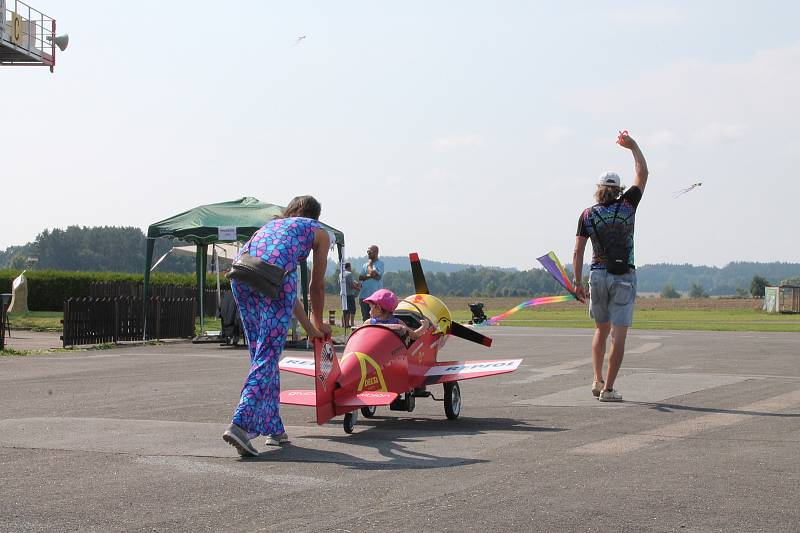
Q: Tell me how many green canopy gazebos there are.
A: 1